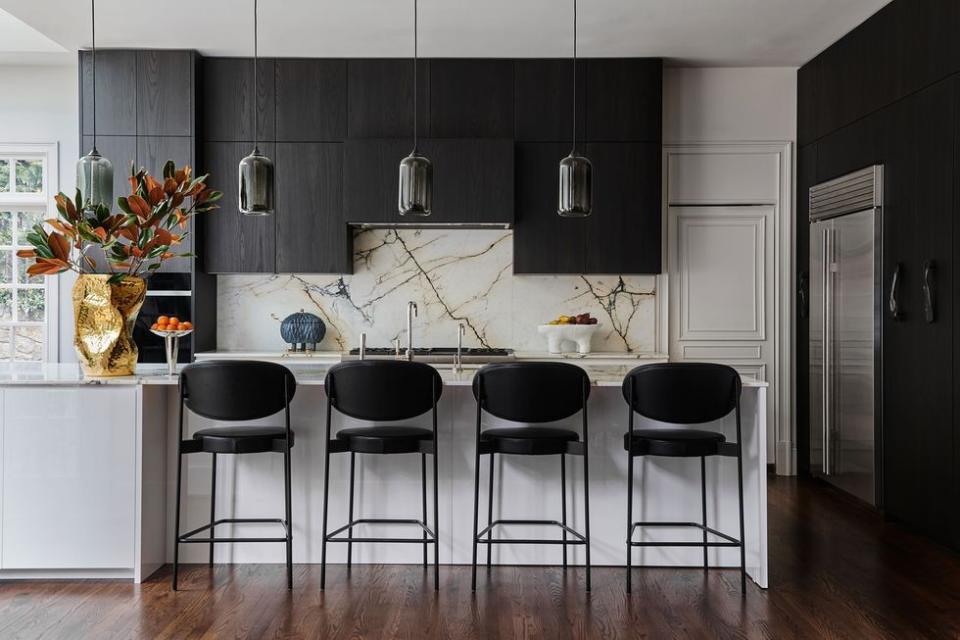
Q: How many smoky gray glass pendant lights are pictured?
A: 4